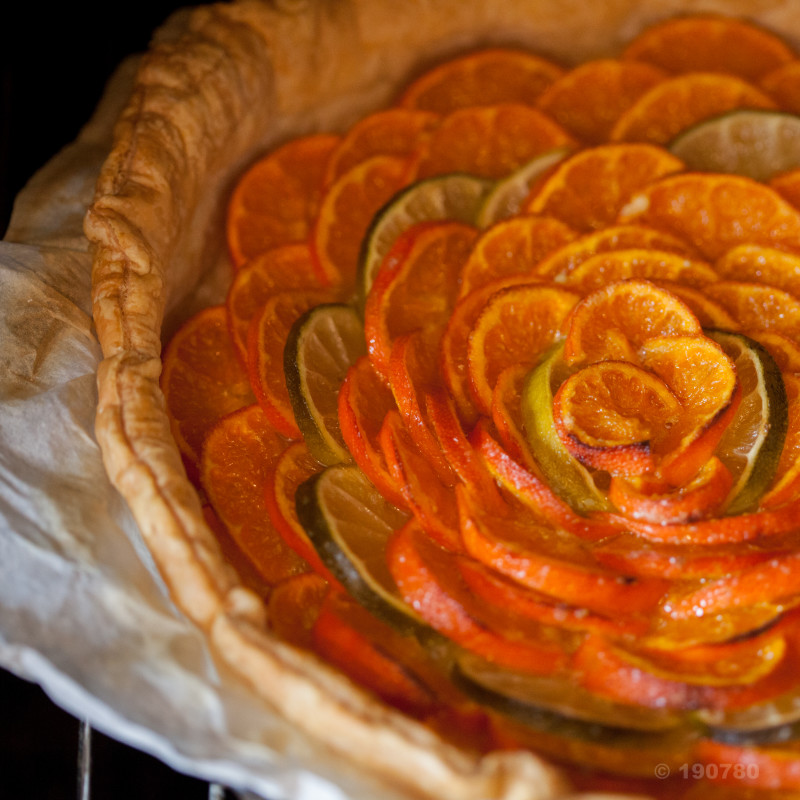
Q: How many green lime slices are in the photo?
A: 9